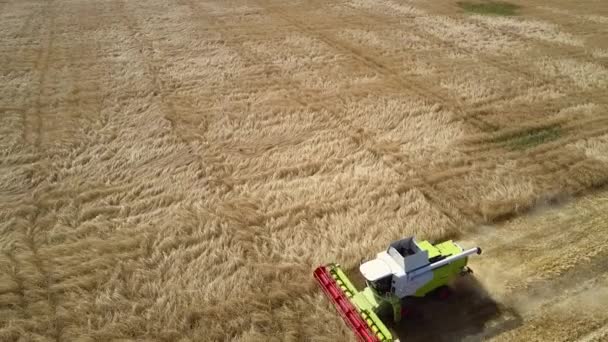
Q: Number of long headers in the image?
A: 1